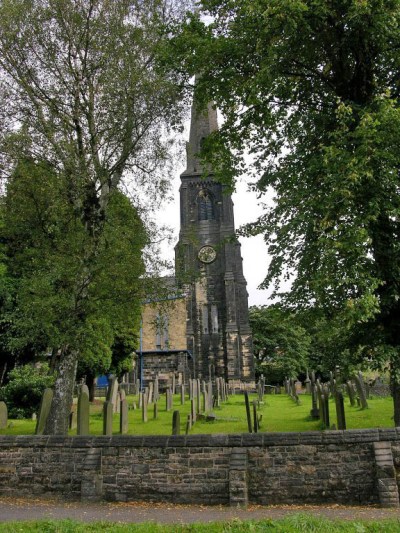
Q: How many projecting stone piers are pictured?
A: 3